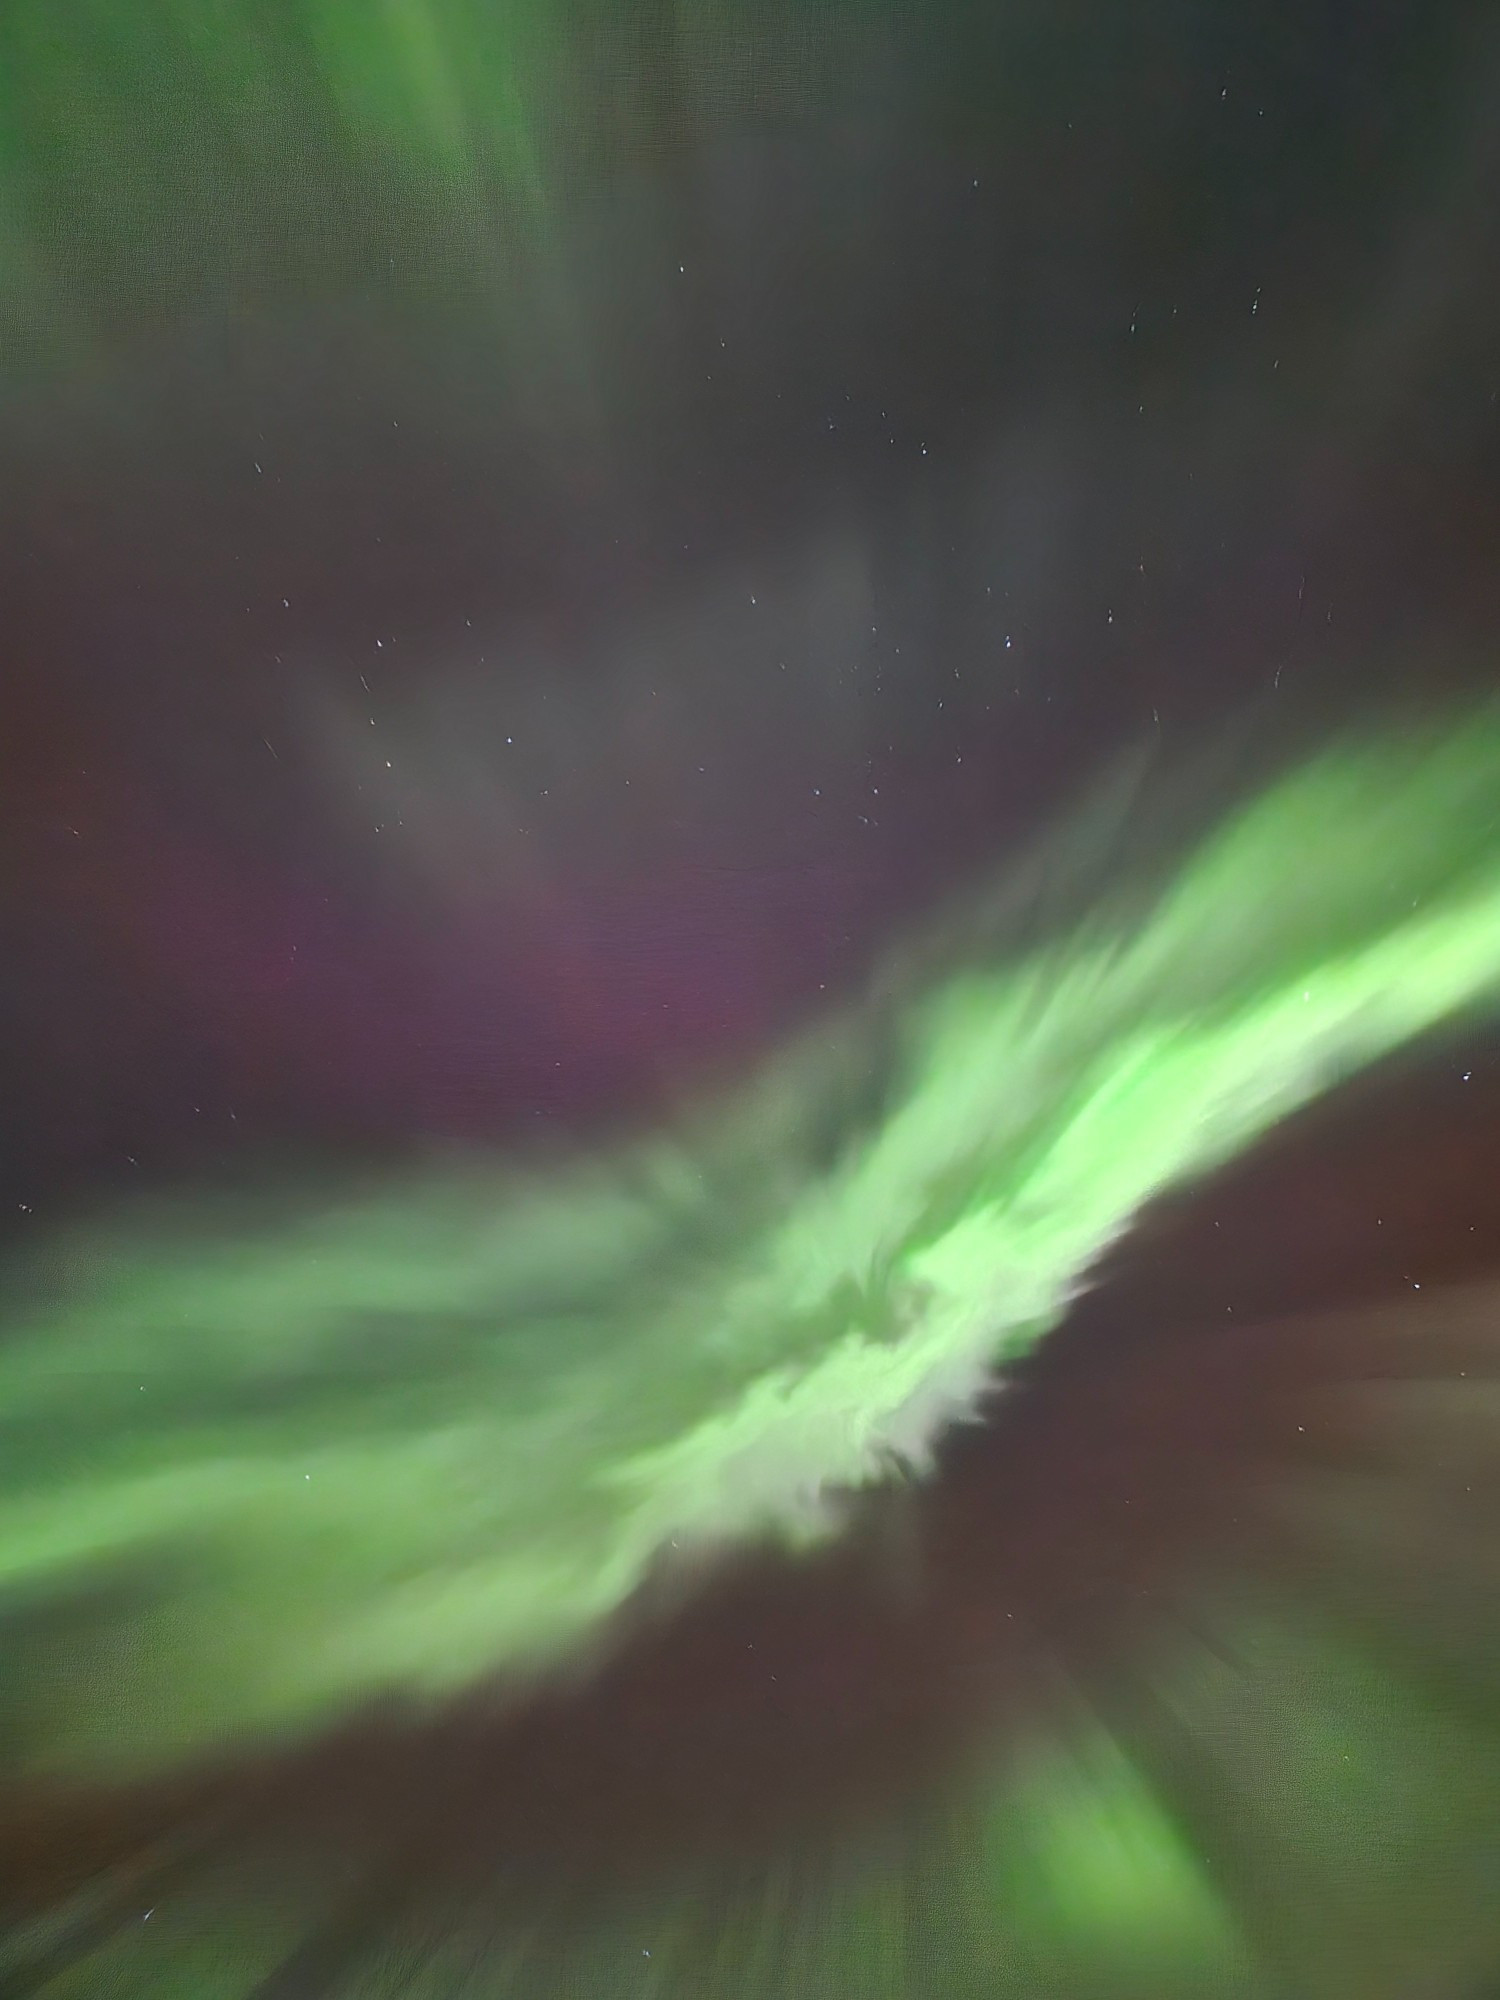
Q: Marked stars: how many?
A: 0